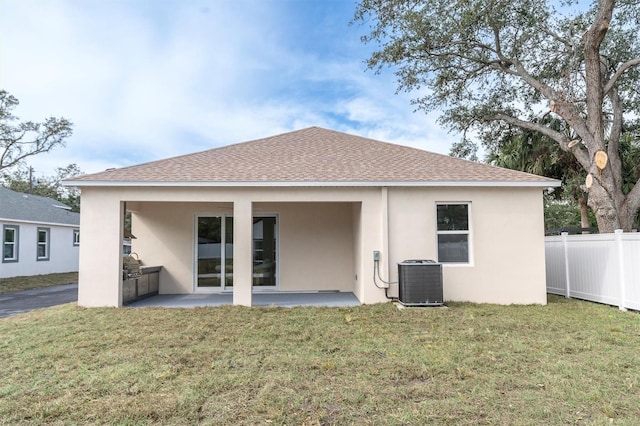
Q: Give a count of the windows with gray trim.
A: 3